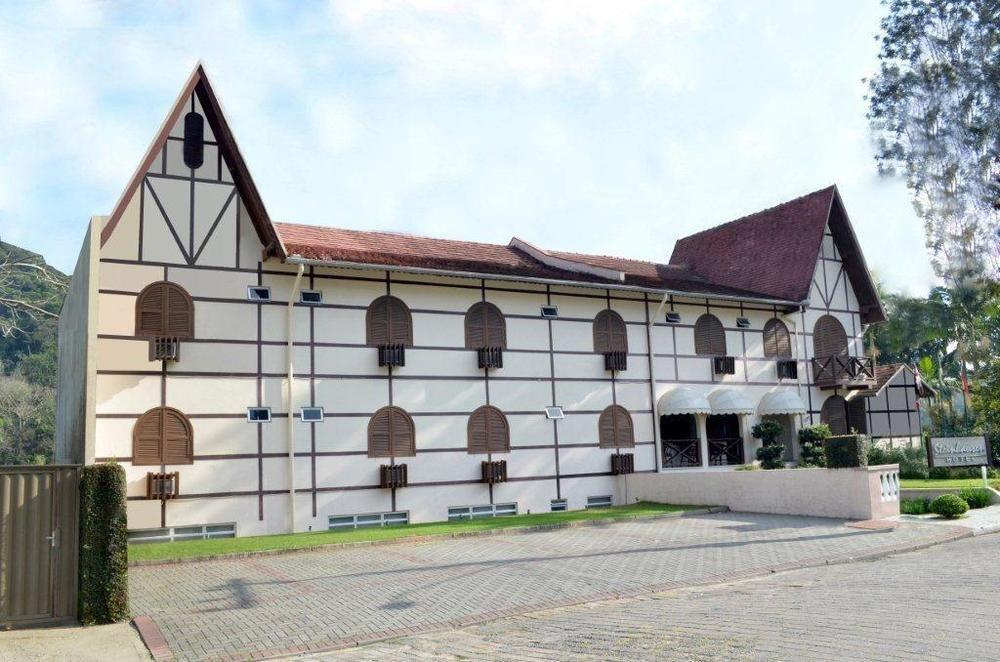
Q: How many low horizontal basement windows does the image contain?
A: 5